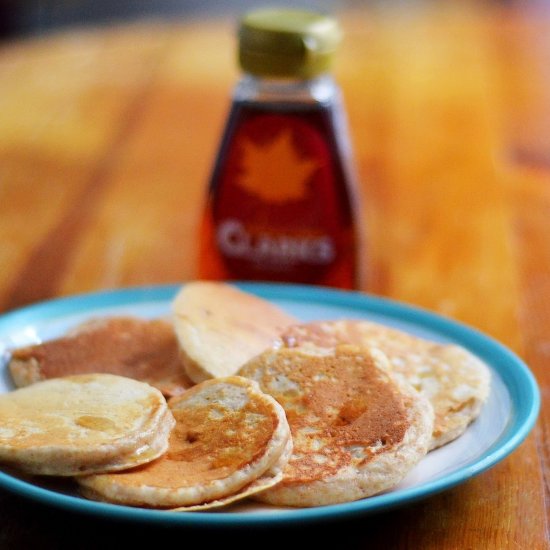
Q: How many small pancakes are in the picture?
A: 6